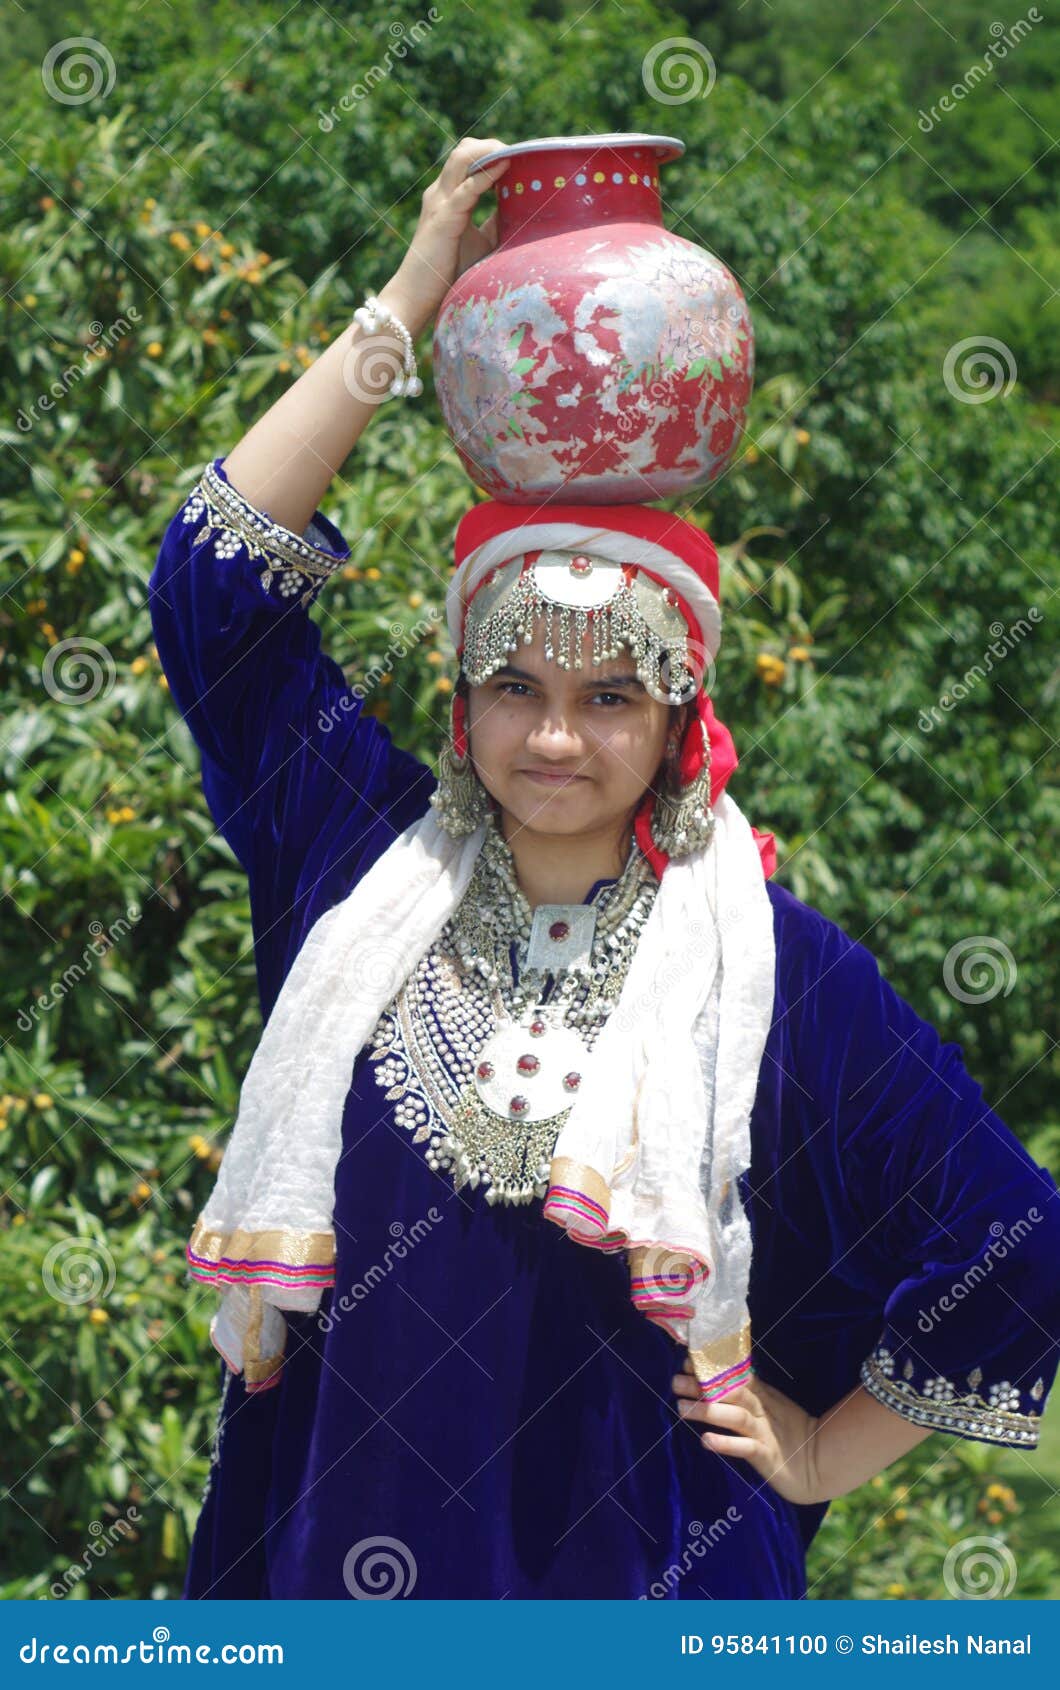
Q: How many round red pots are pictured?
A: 1